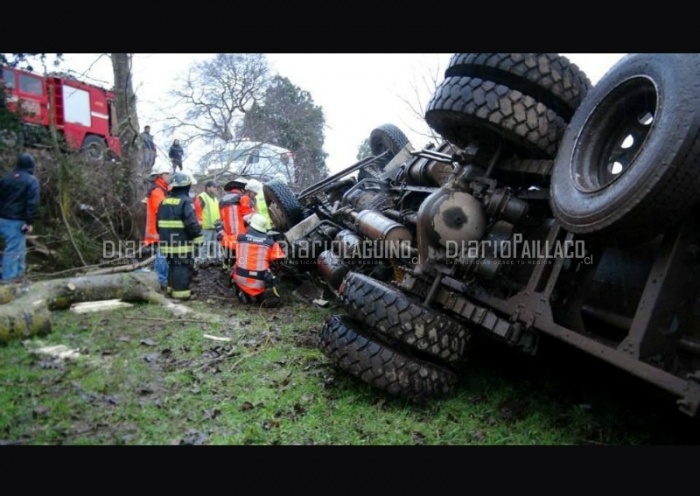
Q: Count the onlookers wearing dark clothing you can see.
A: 3